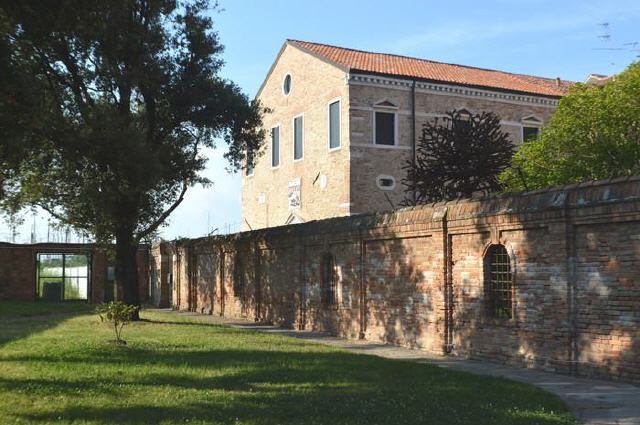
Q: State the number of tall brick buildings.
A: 1